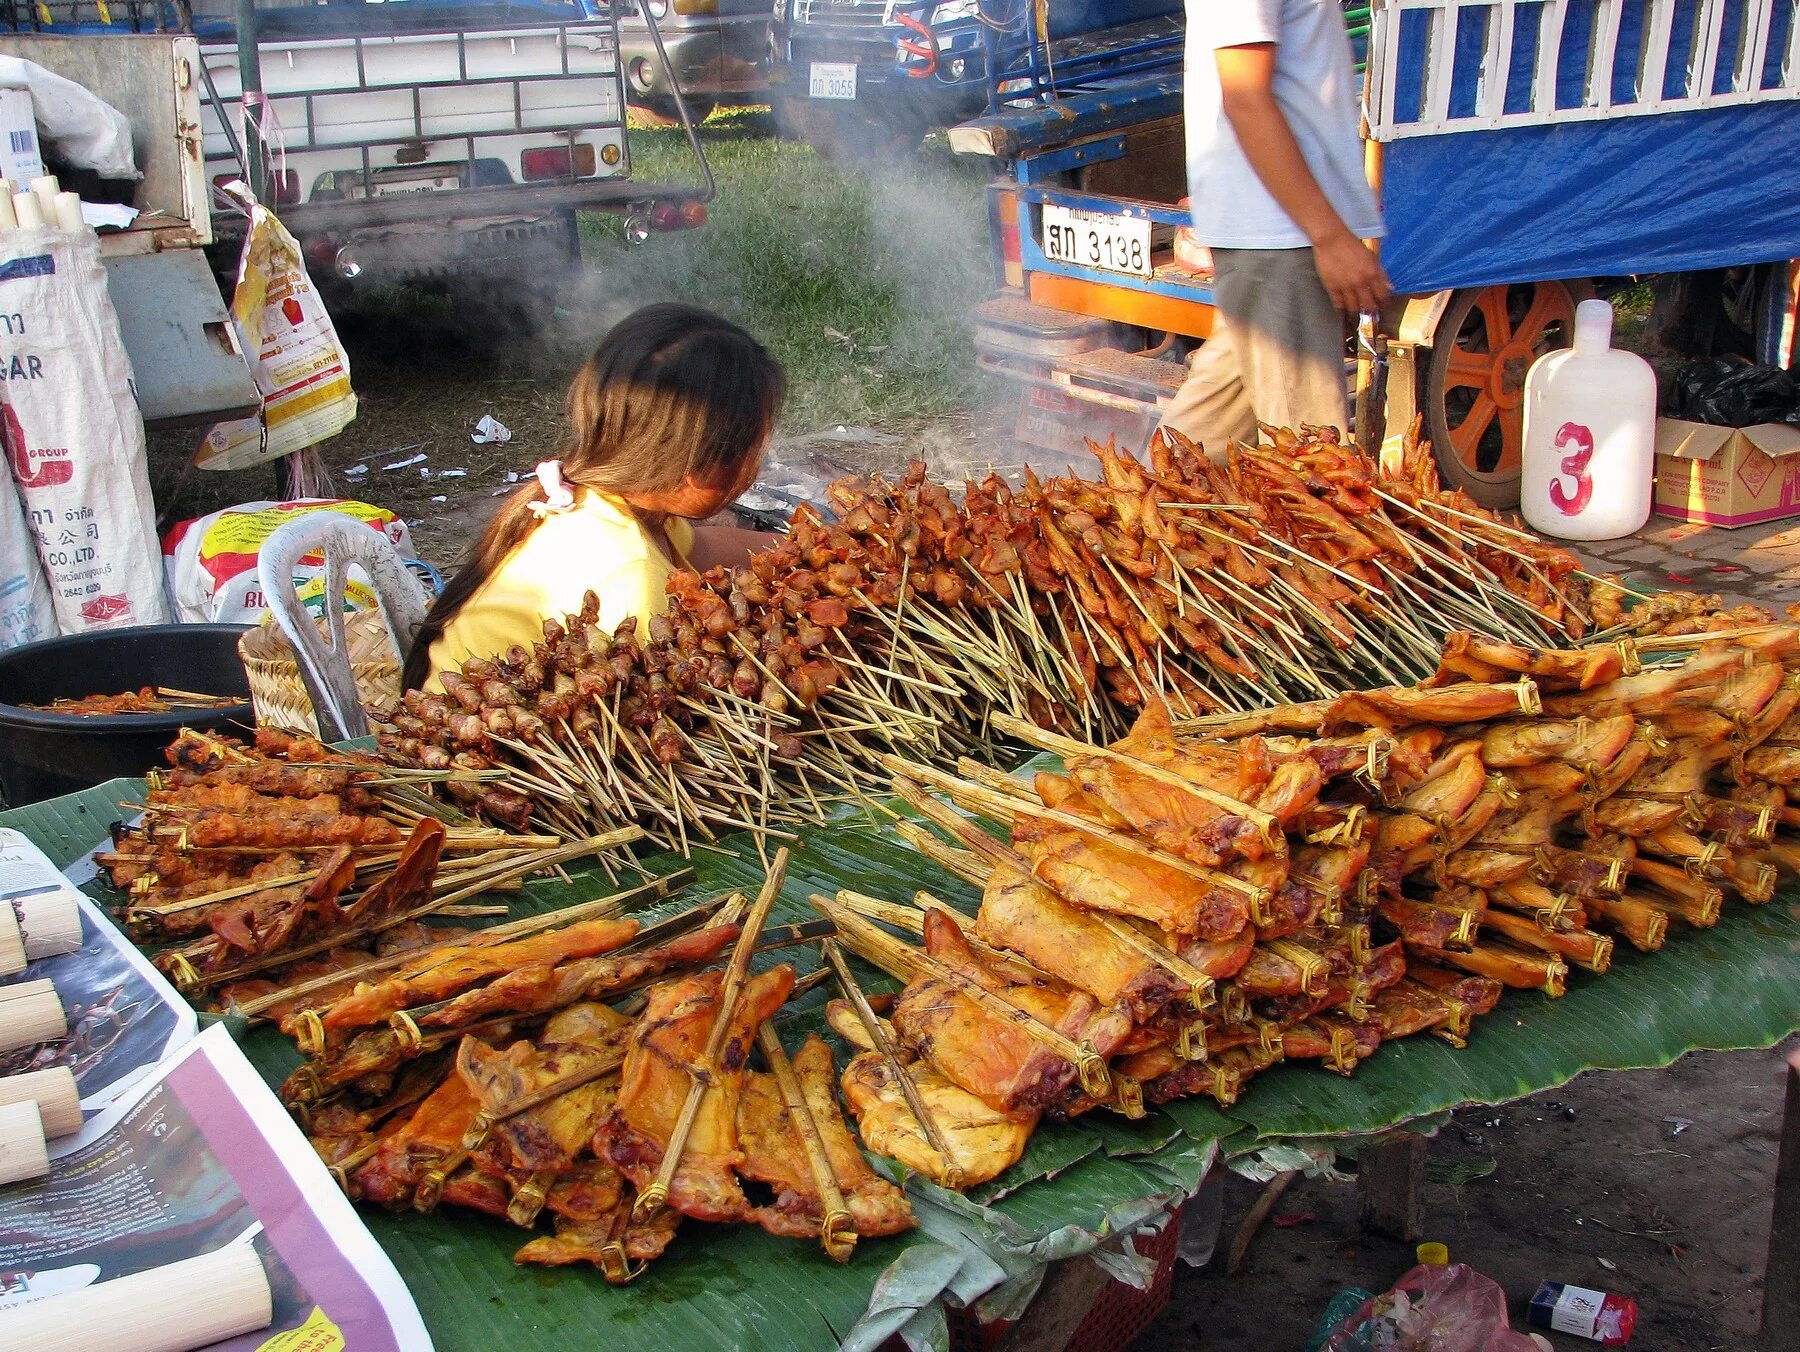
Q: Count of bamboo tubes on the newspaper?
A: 6